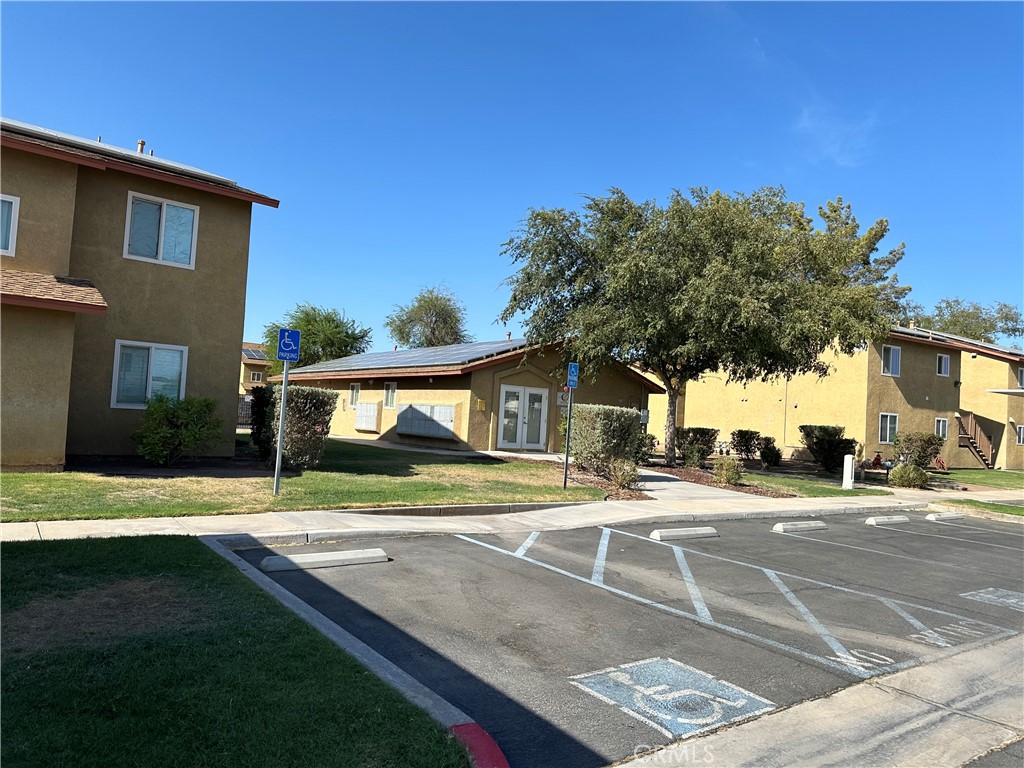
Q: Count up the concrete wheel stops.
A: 5